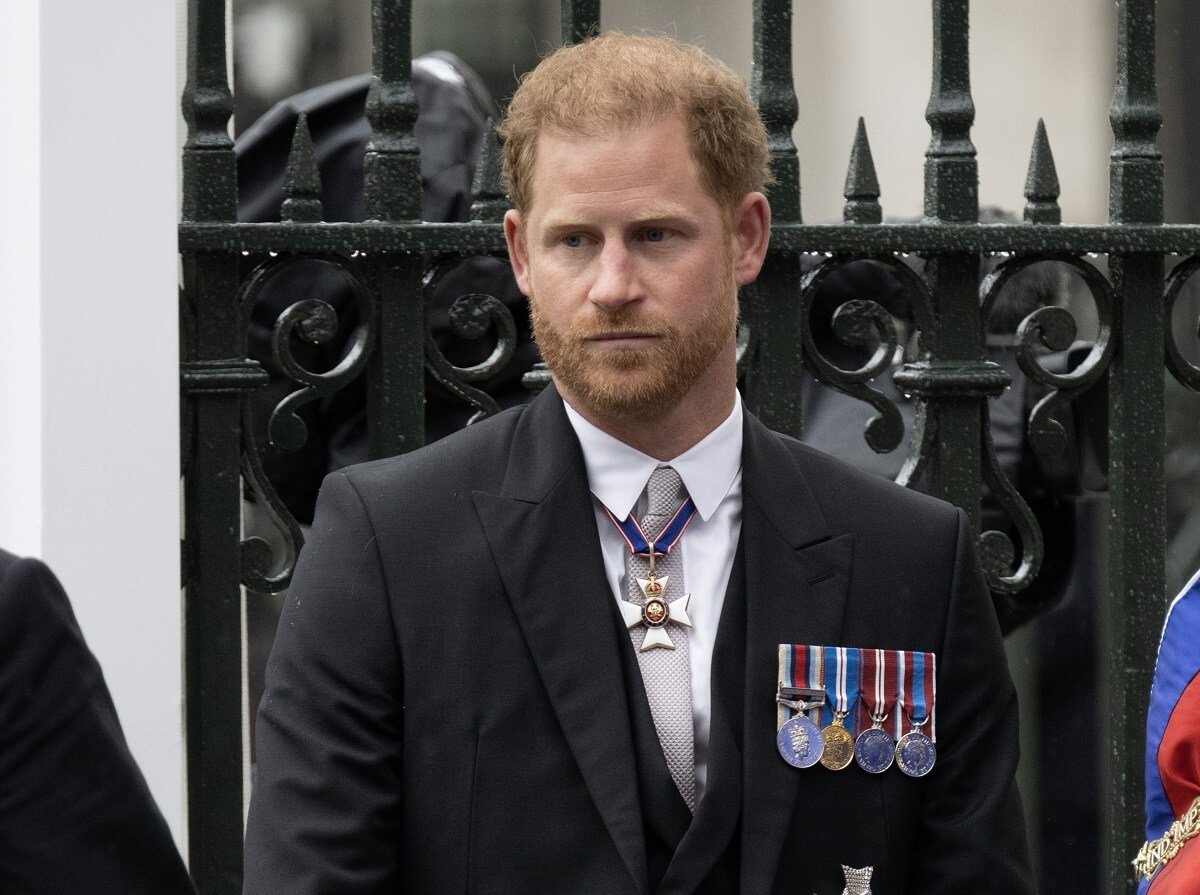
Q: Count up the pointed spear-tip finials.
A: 4